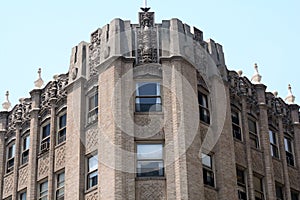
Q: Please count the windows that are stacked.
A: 2